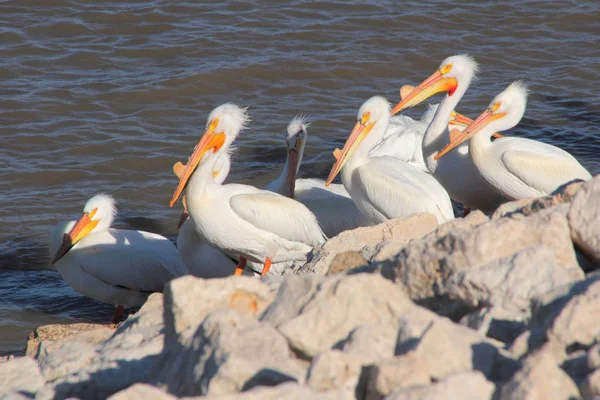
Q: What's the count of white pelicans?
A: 8